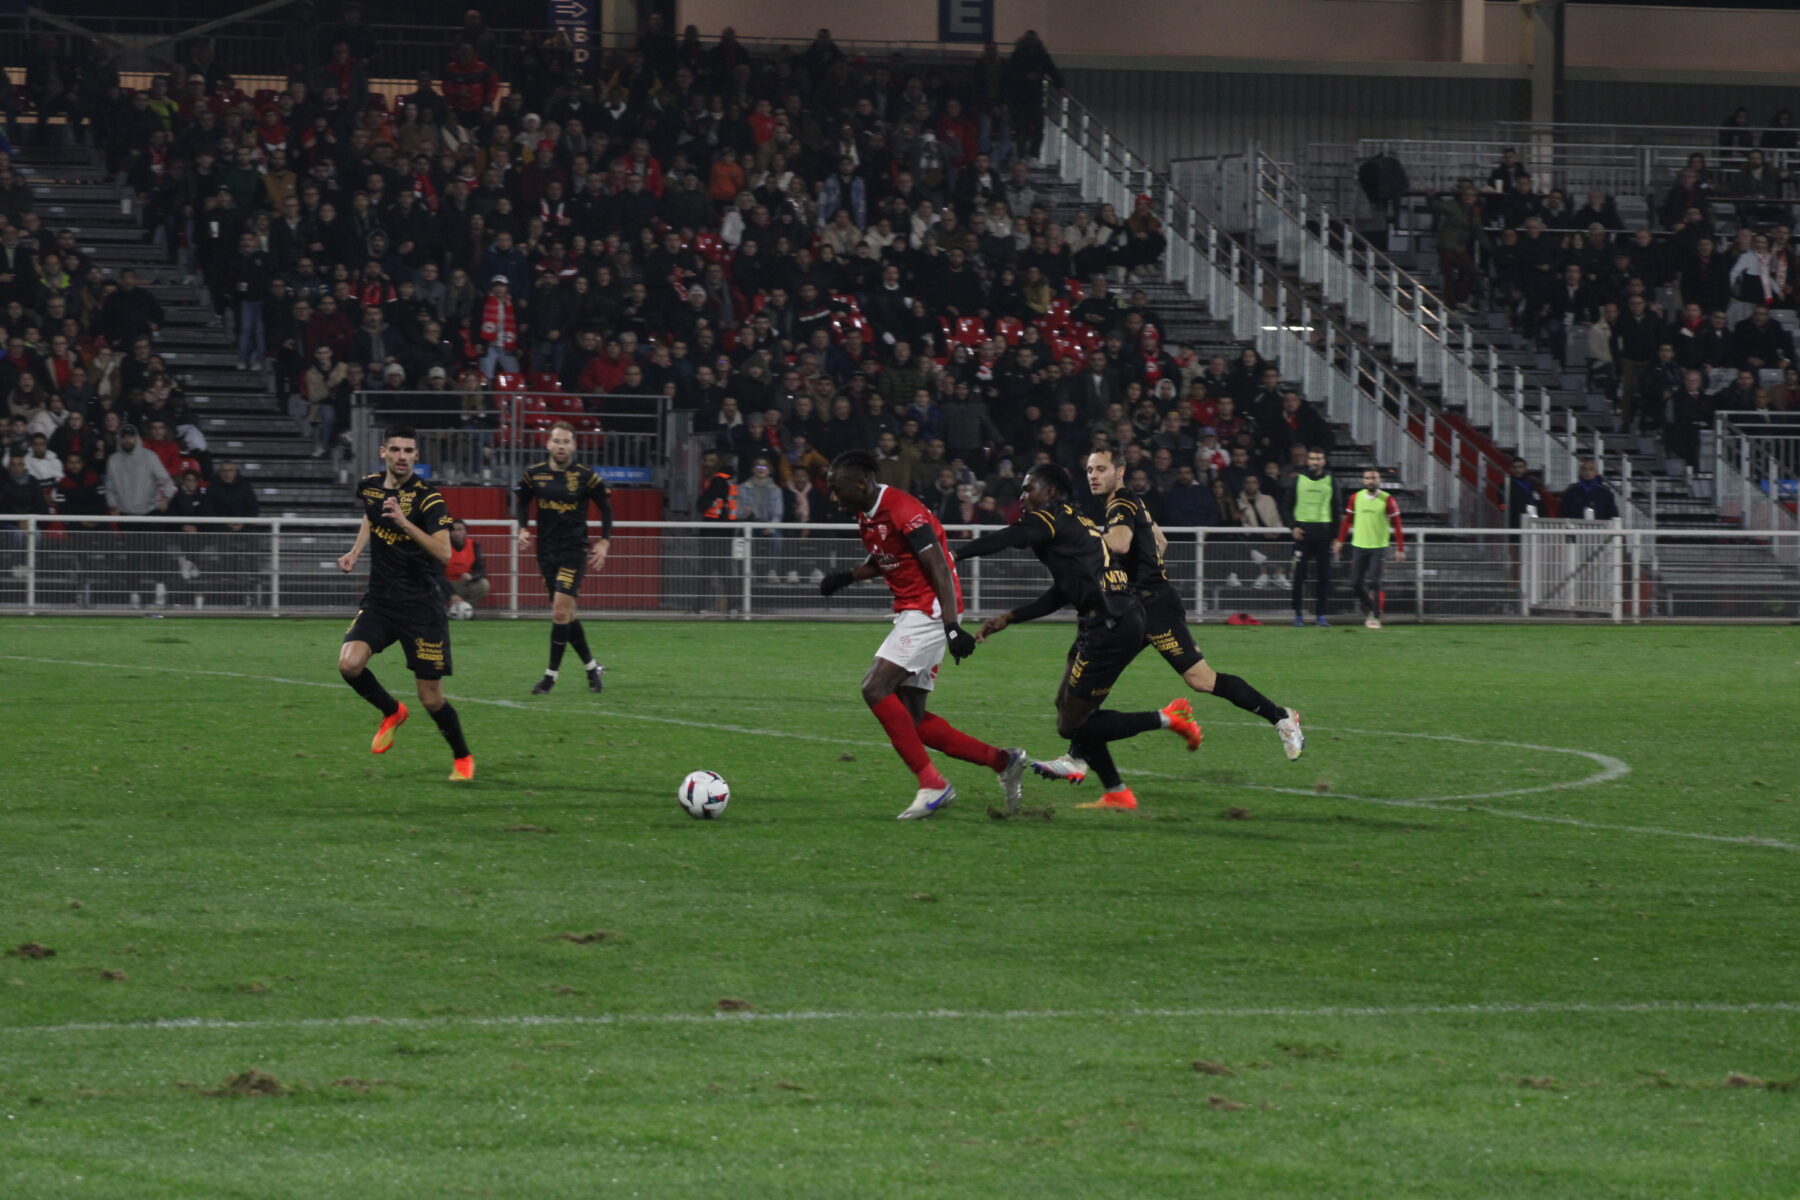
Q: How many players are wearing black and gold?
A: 4